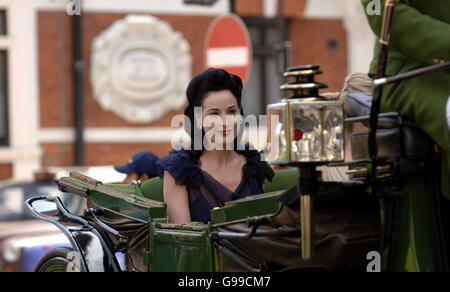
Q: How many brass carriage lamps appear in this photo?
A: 1